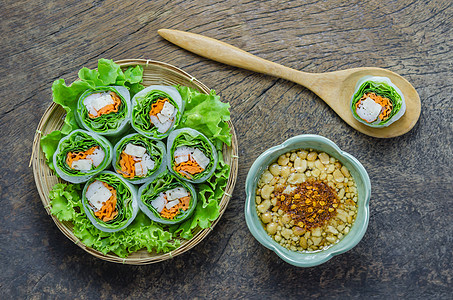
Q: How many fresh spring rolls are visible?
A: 8